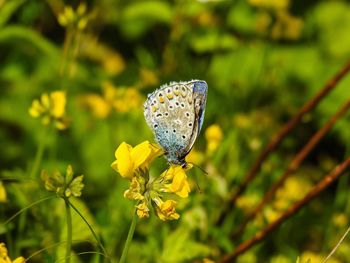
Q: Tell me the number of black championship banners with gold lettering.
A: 0